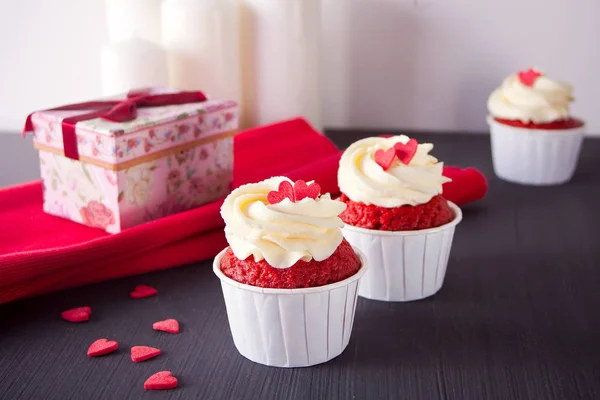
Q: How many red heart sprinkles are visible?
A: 11